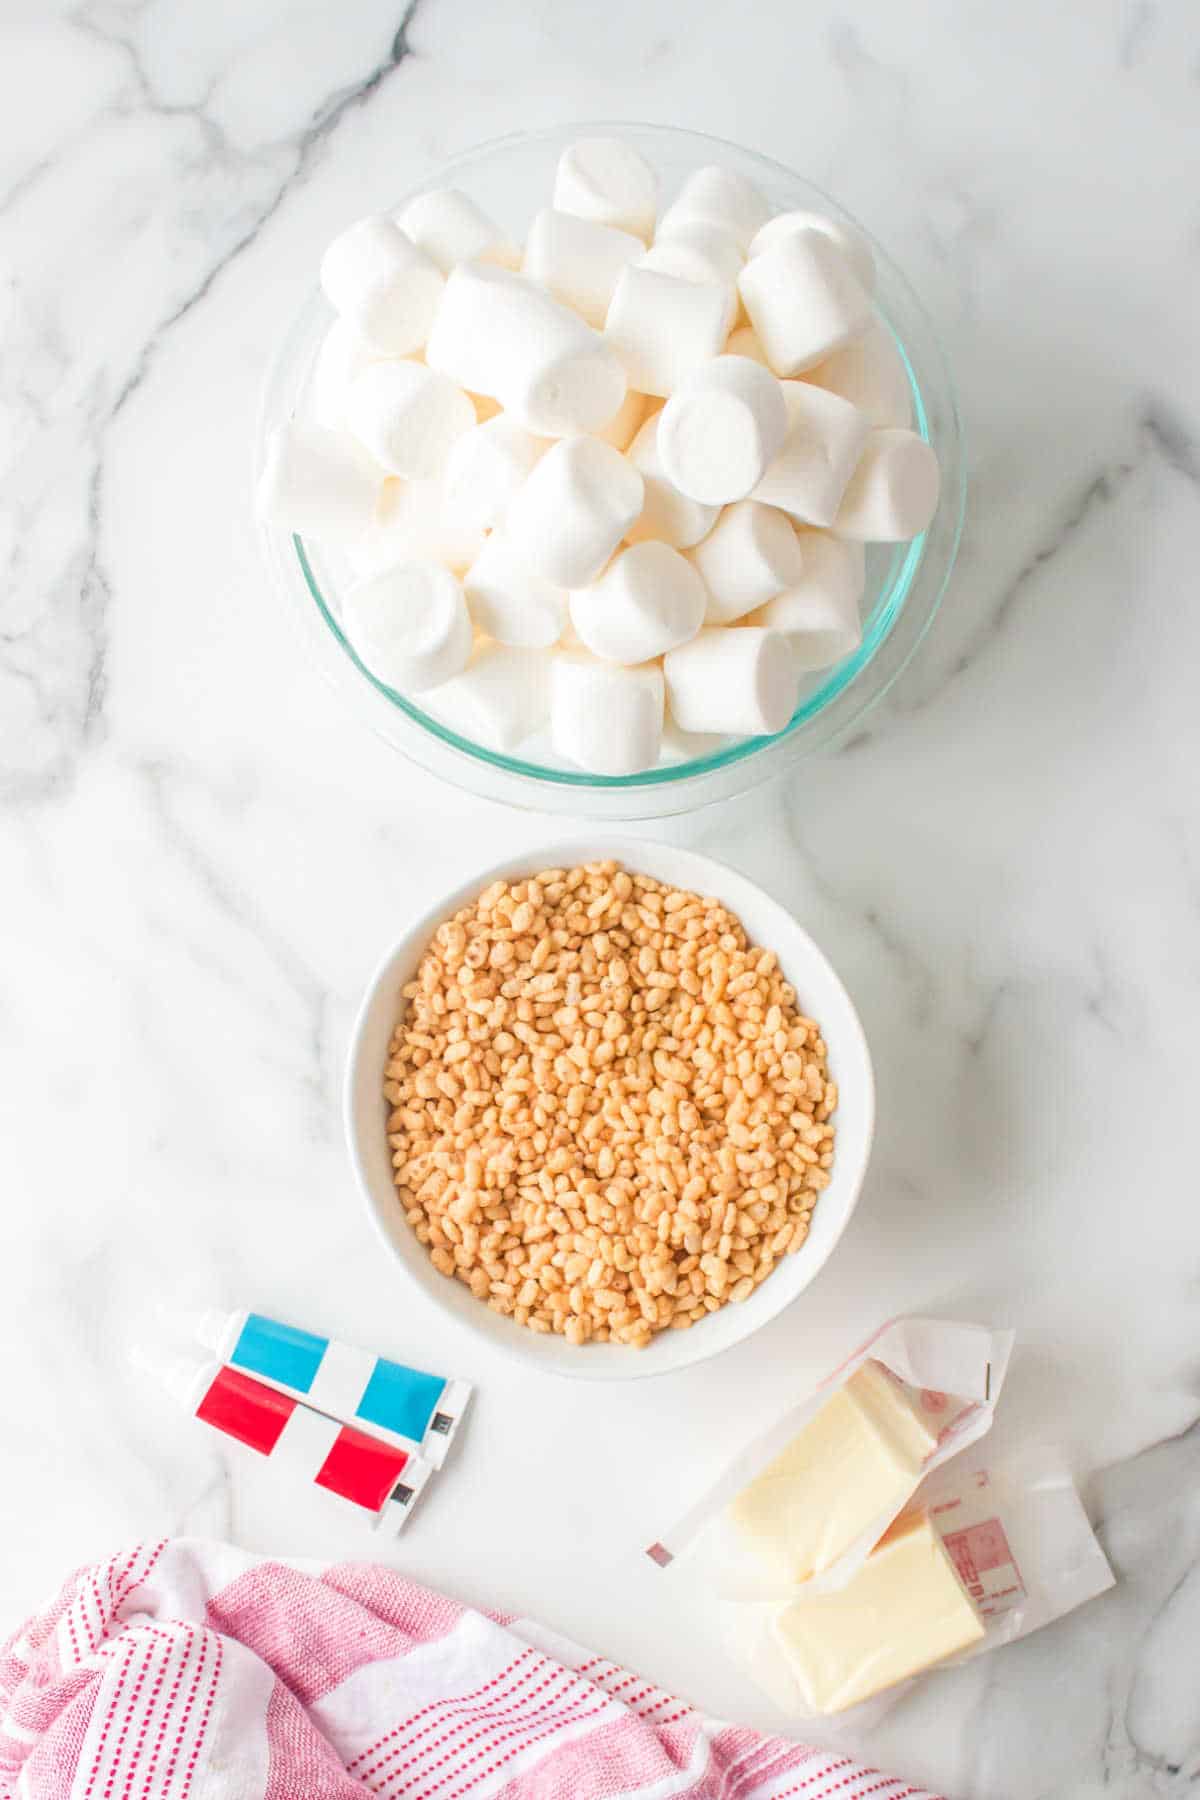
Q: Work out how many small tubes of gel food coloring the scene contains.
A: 2